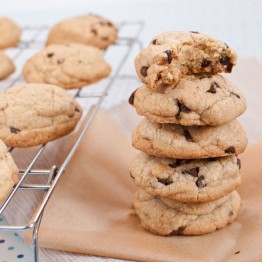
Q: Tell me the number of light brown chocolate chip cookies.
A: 11